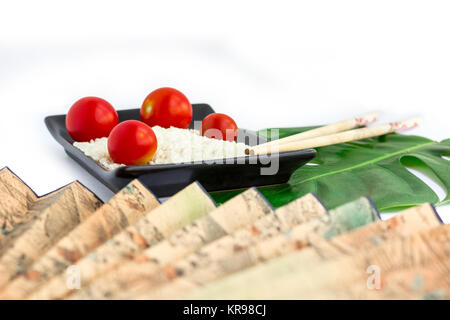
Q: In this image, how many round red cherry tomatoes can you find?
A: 4